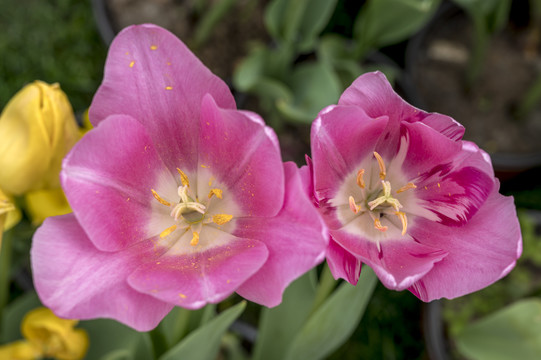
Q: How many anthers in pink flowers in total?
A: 12